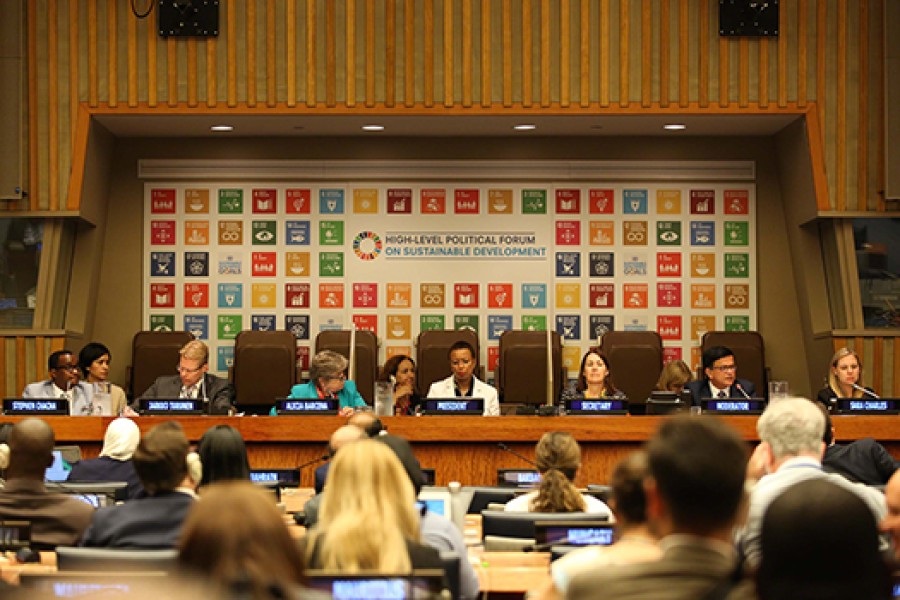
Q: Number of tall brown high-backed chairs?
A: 7